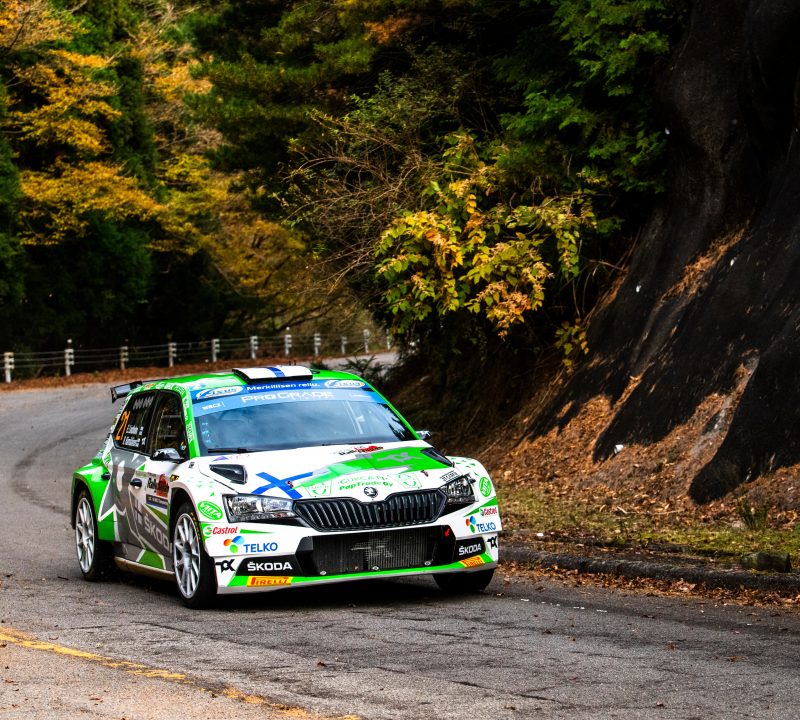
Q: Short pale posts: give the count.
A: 11